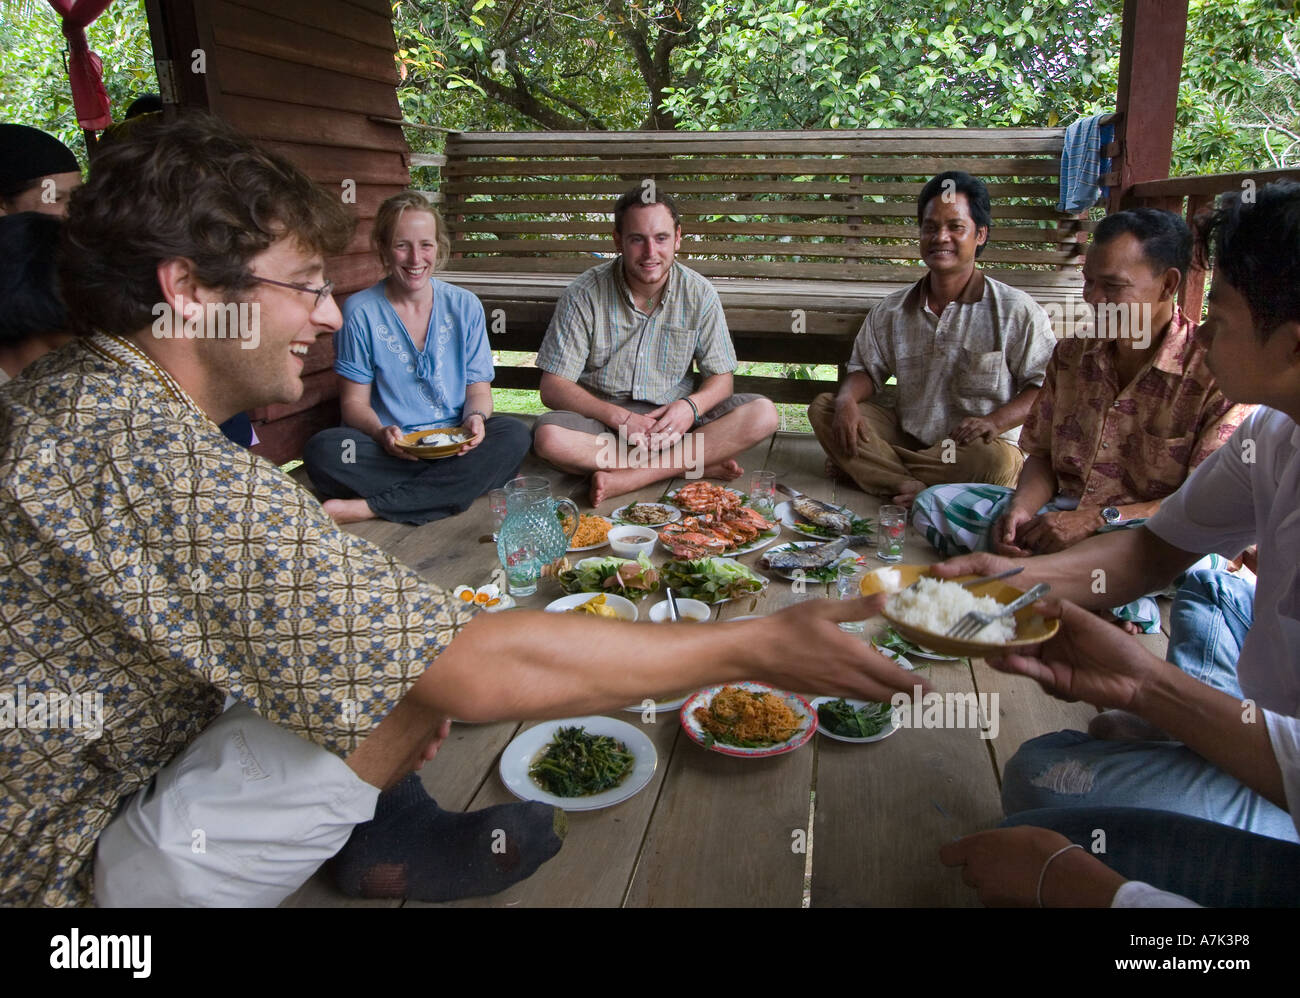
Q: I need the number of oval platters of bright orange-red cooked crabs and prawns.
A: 2